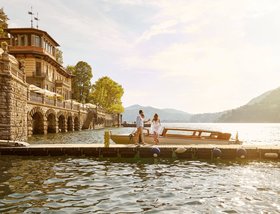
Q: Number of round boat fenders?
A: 3